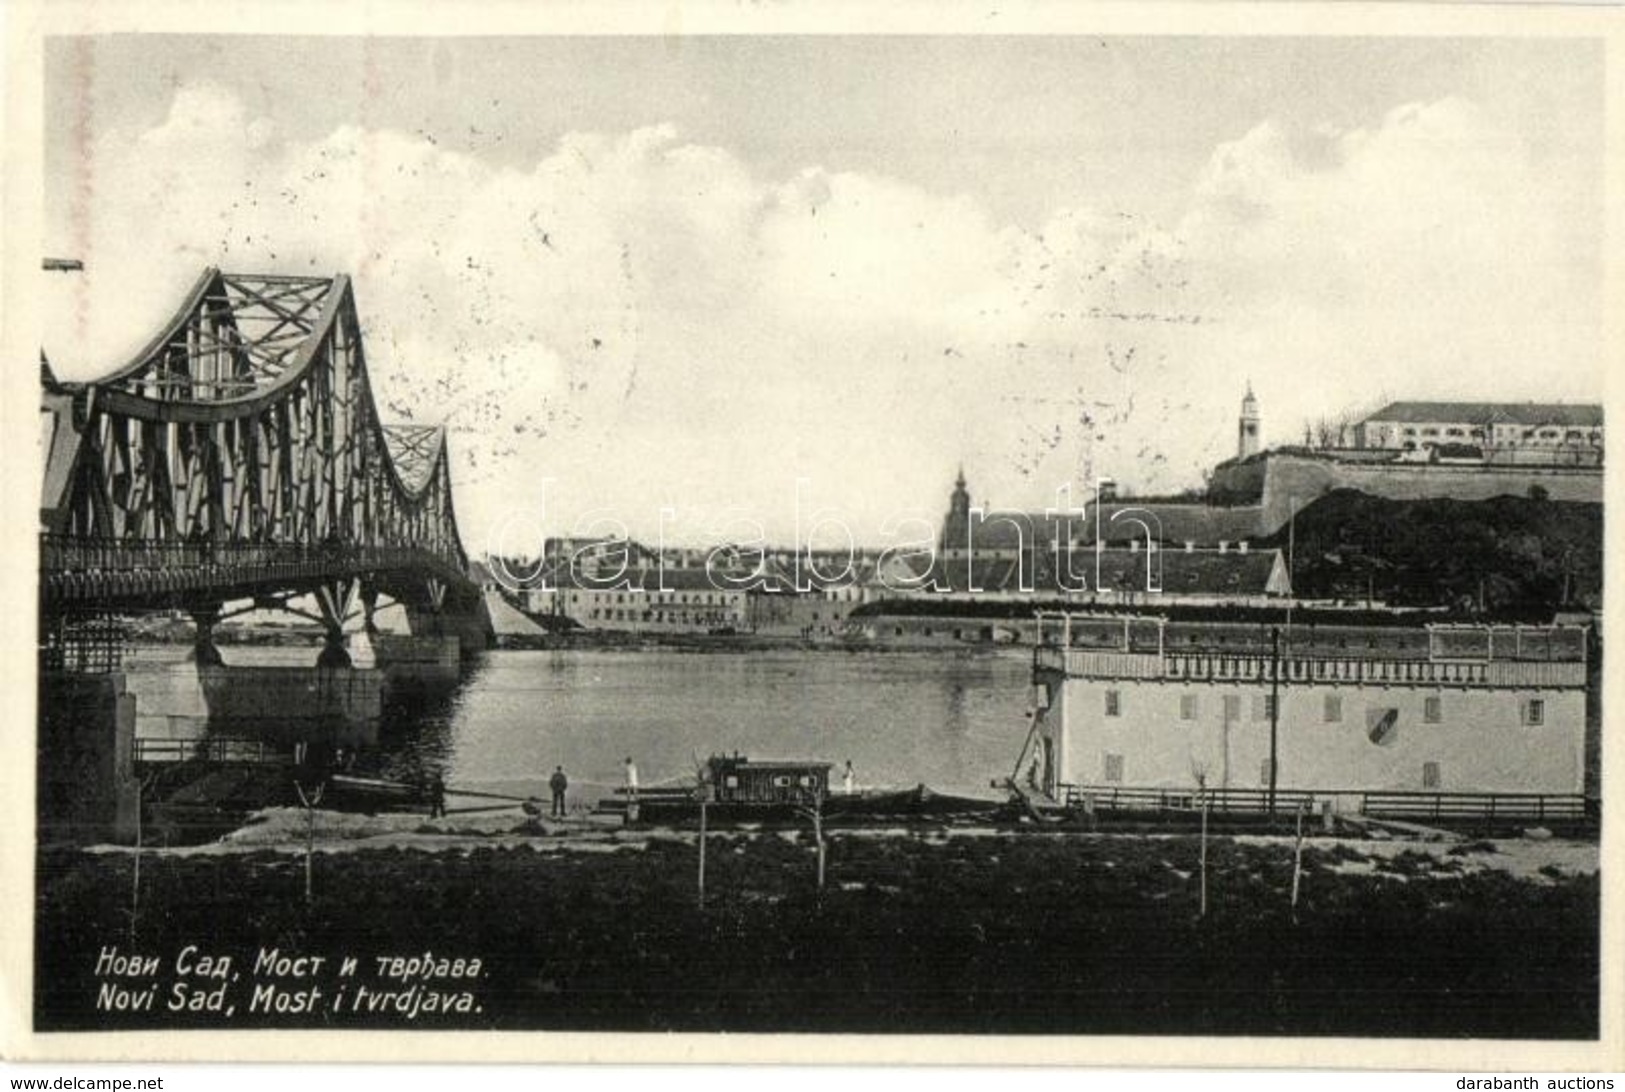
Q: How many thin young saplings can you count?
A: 6